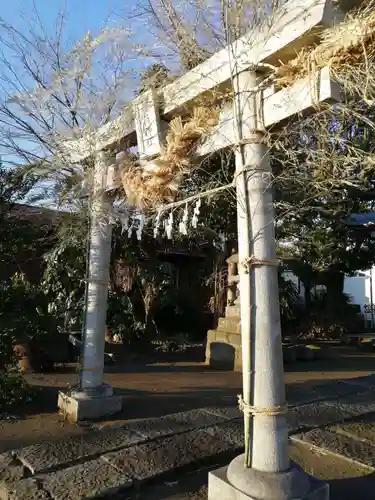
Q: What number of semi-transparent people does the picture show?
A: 0